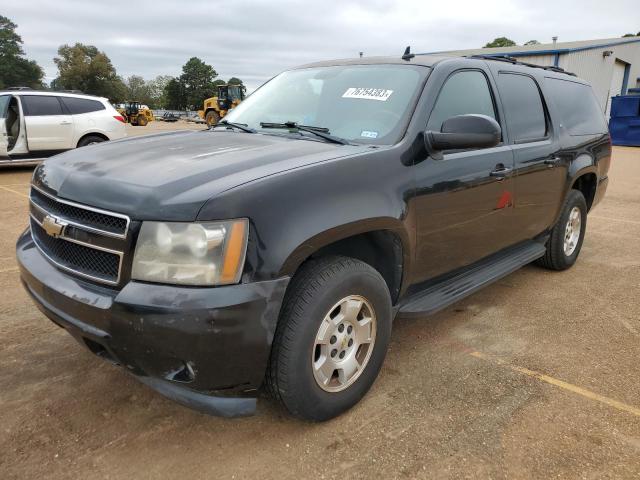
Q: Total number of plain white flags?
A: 0